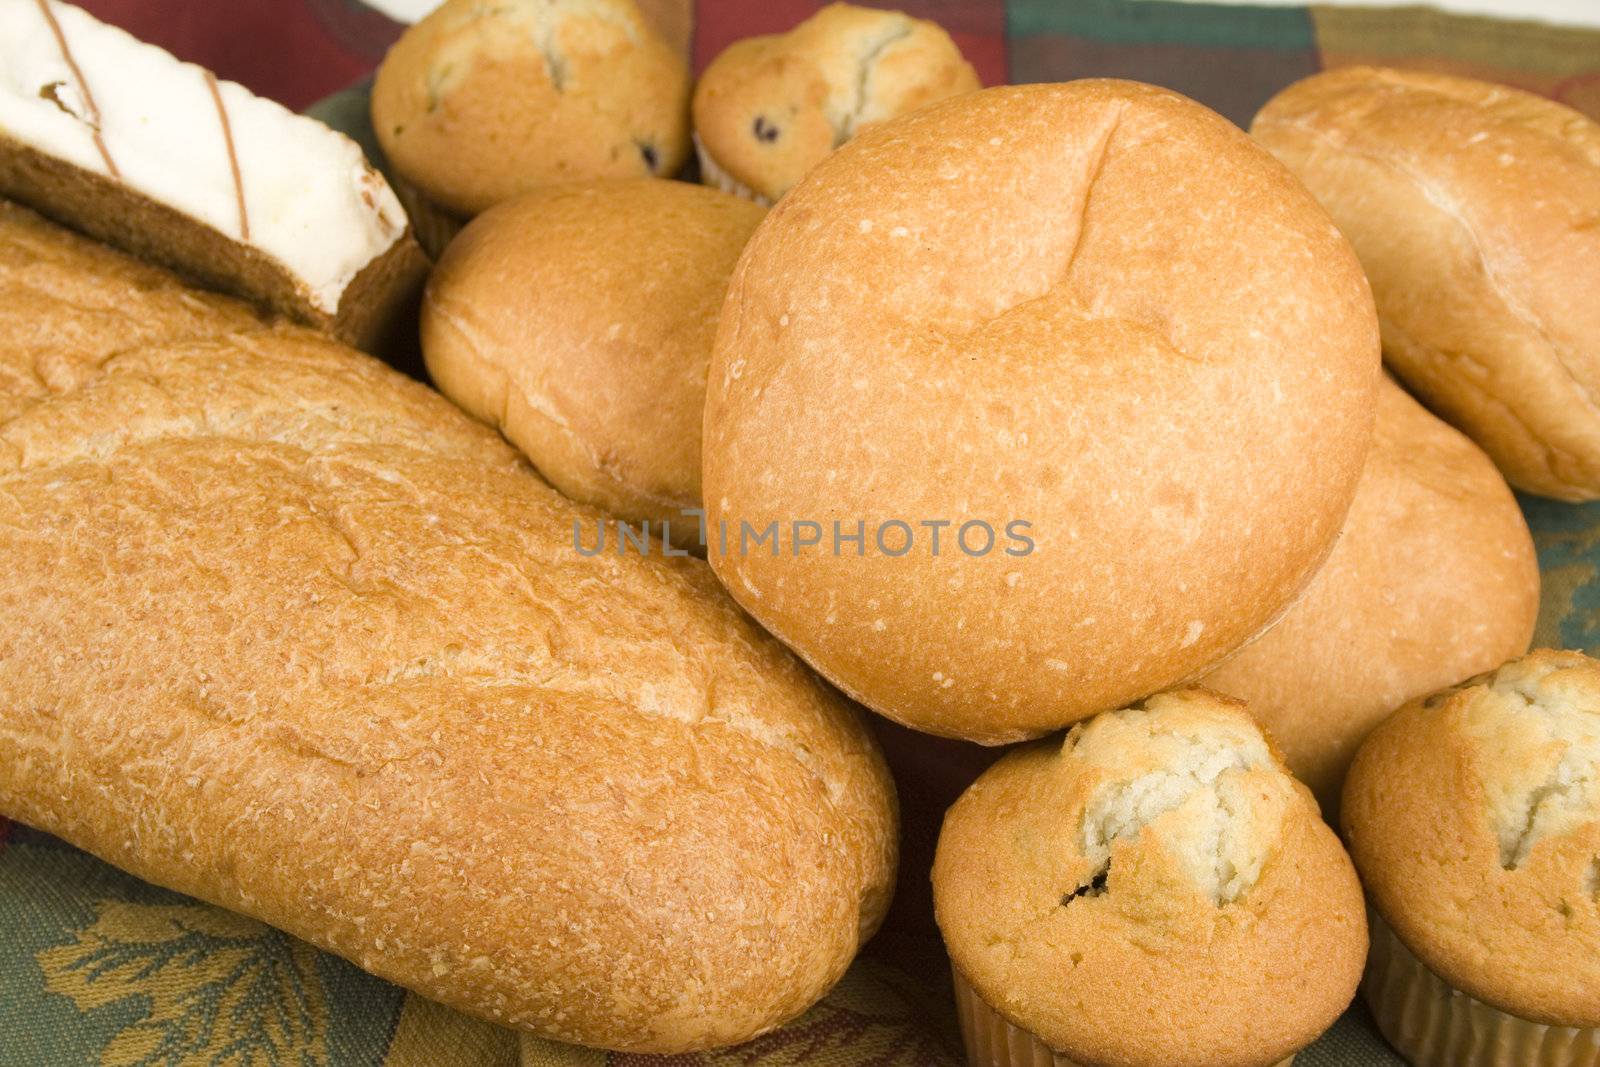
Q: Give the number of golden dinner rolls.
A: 4